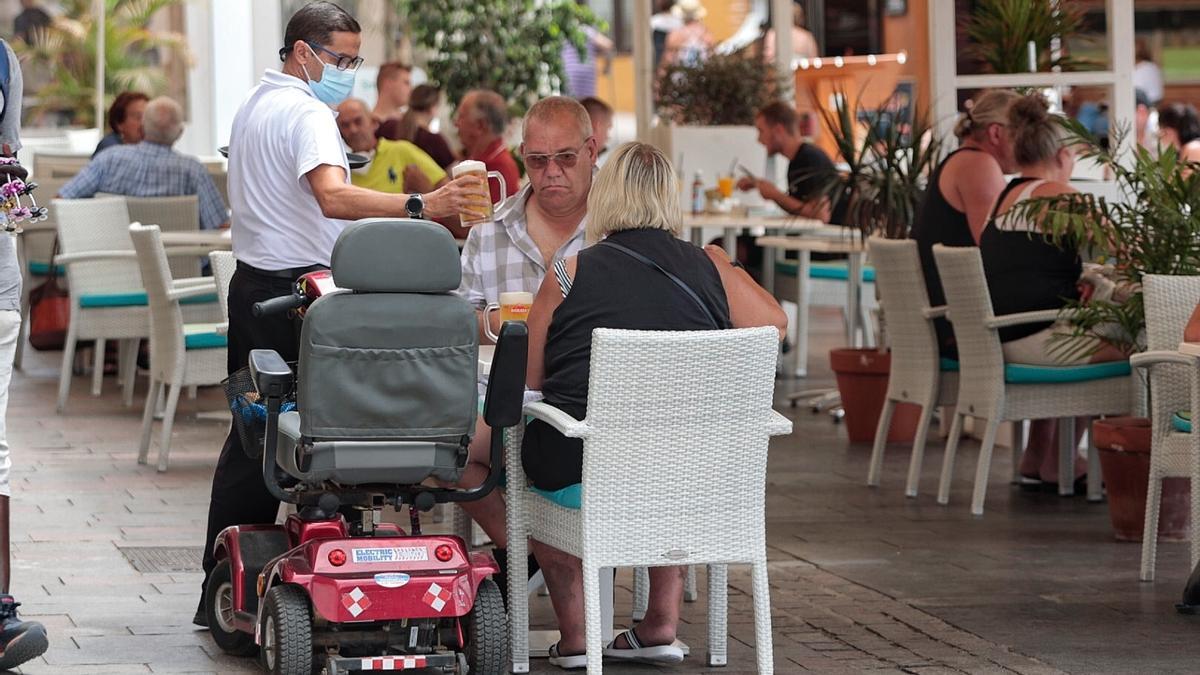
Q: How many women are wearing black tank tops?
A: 3